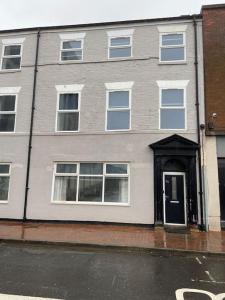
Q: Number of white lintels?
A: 8